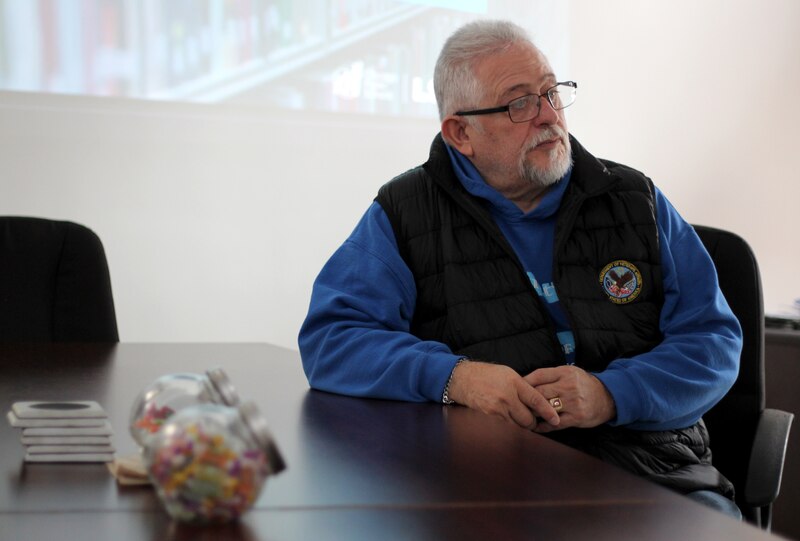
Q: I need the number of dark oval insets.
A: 1